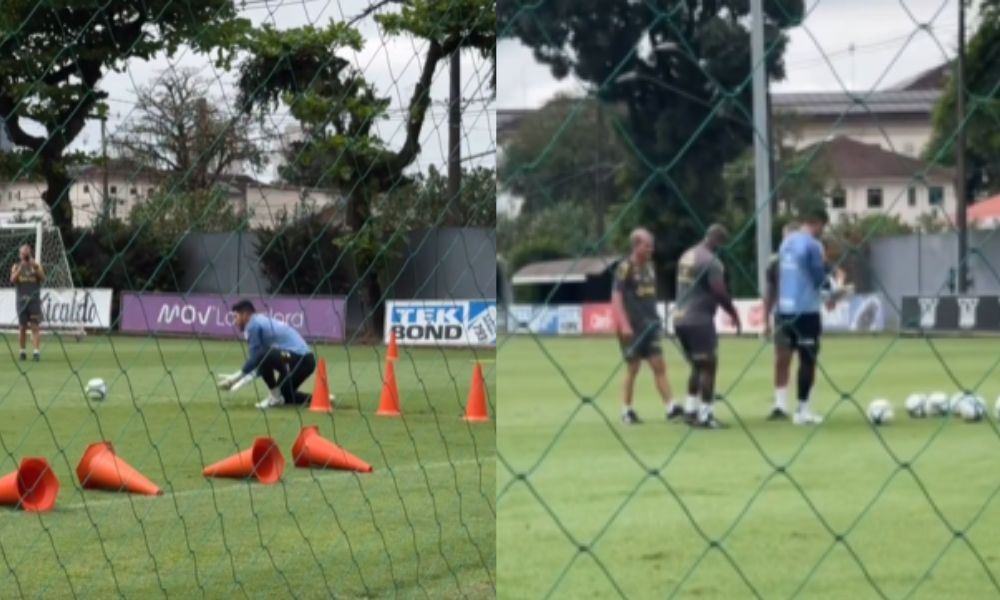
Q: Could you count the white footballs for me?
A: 7